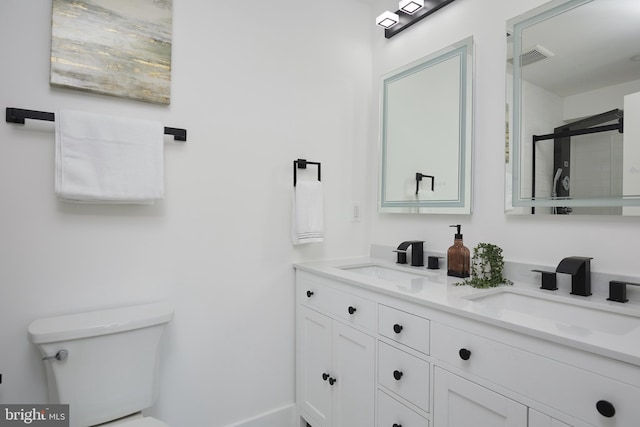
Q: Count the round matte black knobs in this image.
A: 9